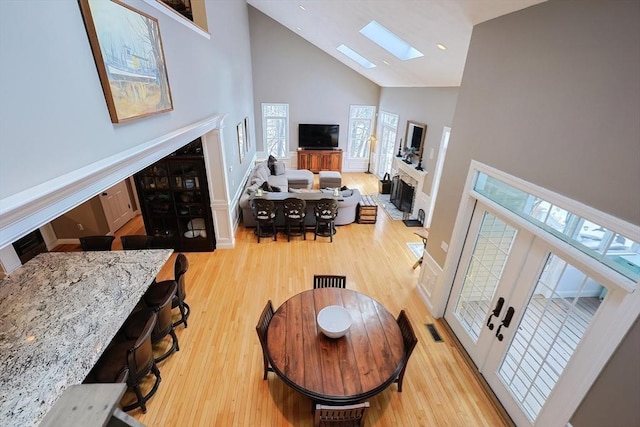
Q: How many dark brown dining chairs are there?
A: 4